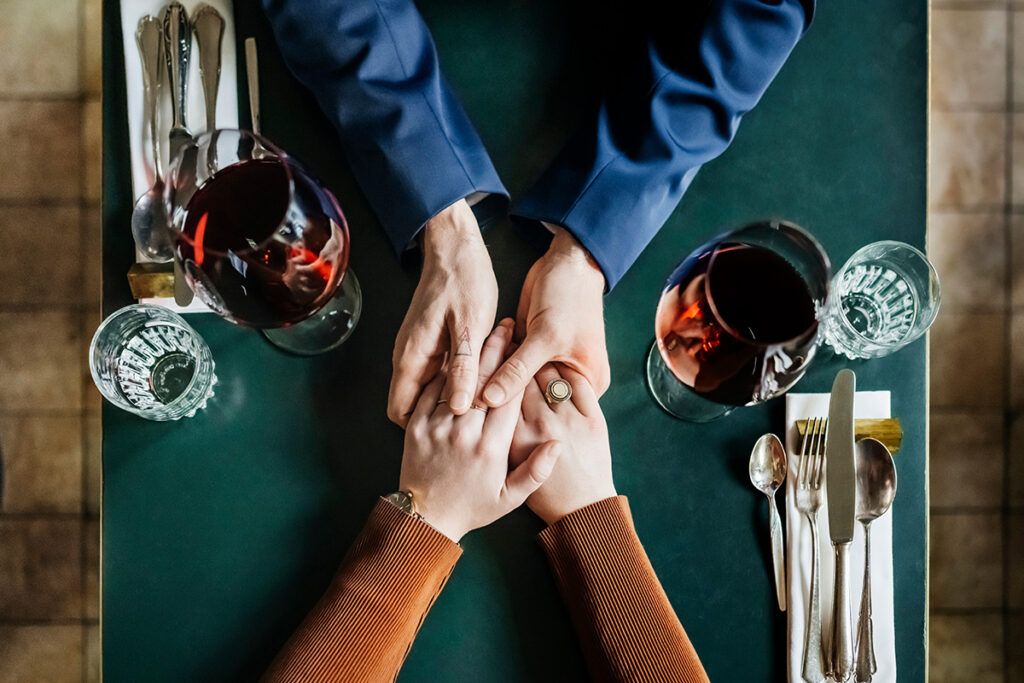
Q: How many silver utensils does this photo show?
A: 8